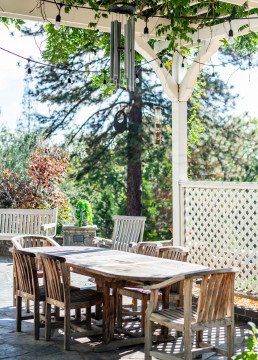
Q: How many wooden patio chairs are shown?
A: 7